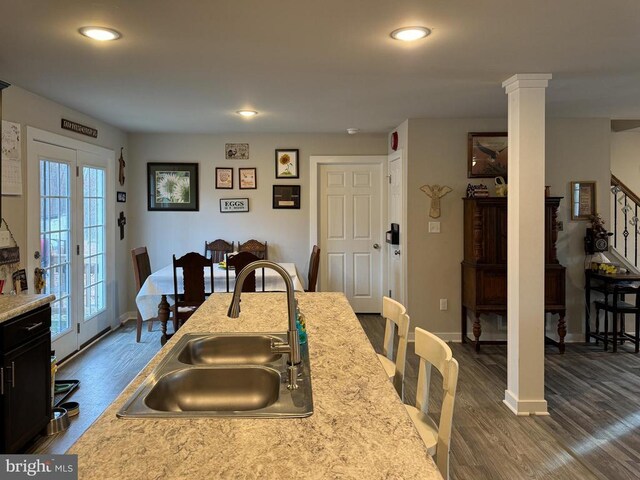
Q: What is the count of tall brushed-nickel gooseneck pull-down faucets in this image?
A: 1